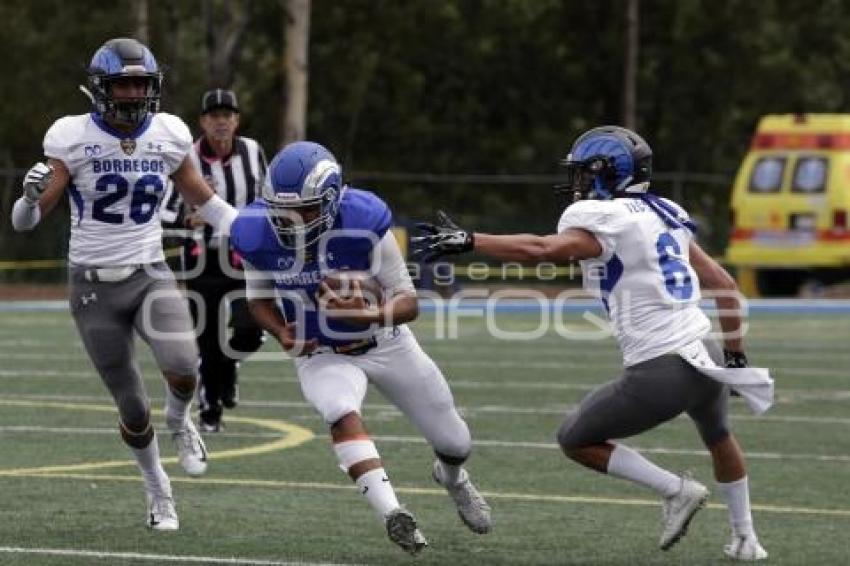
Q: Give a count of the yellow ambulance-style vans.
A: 1